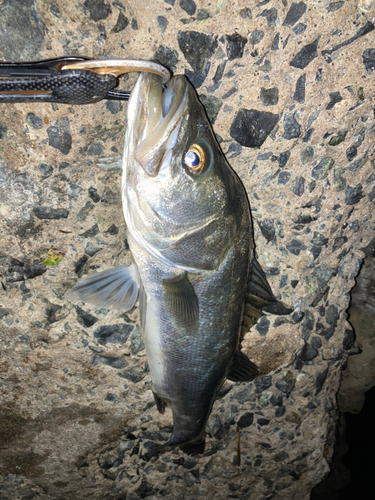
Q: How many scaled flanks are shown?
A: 1